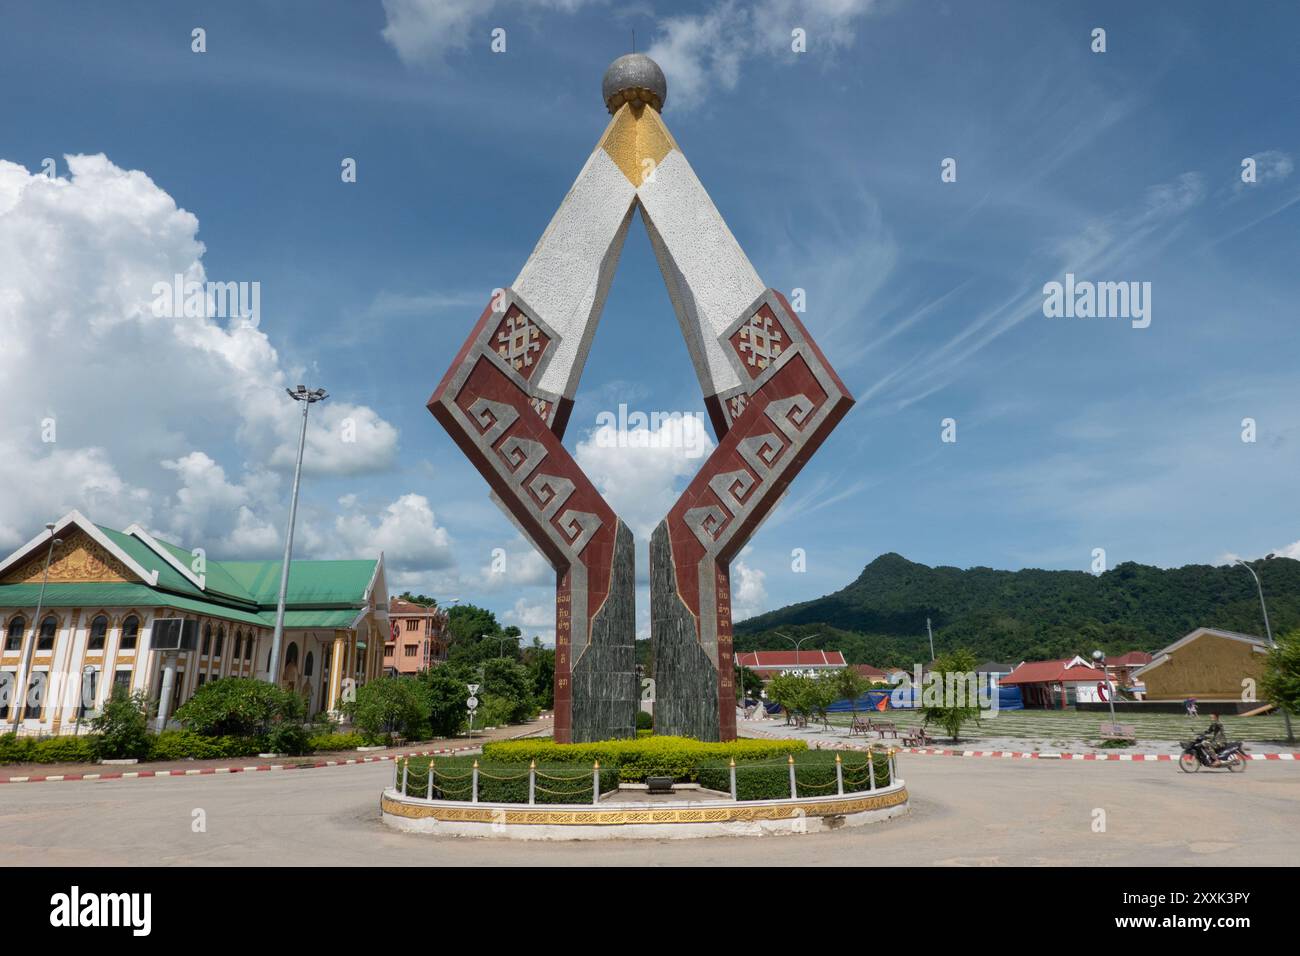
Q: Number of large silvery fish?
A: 0